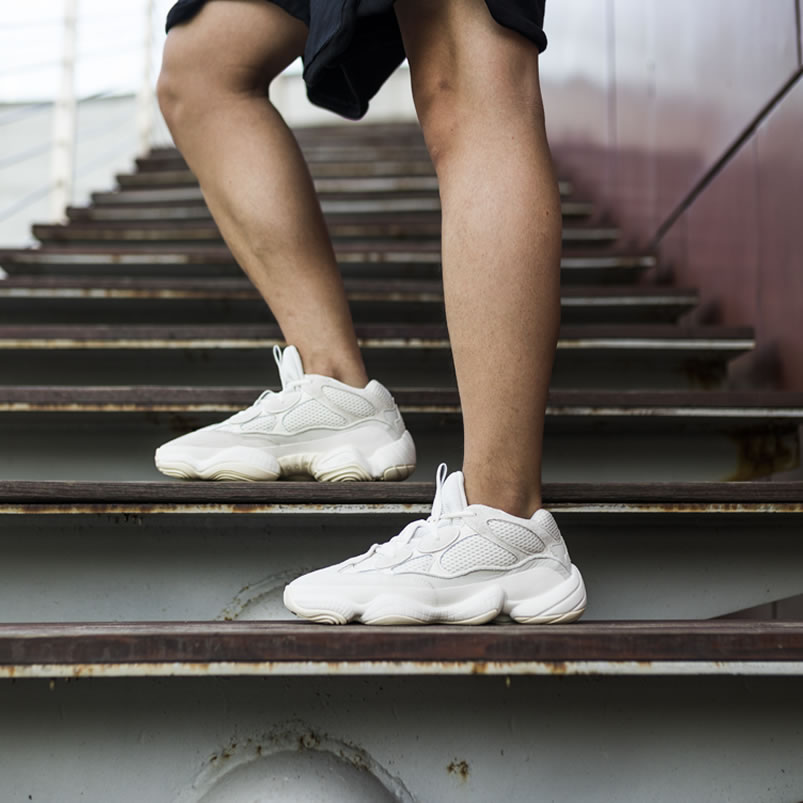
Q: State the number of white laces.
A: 2